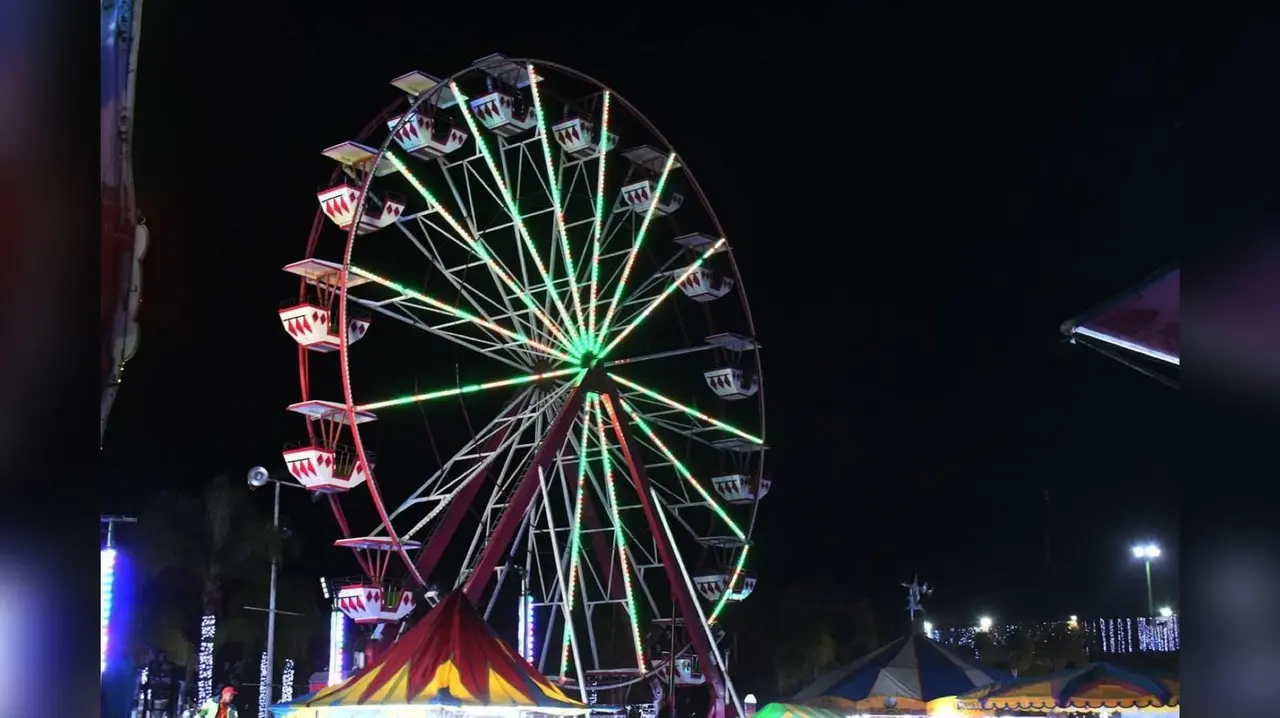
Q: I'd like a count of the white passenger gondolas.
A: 13